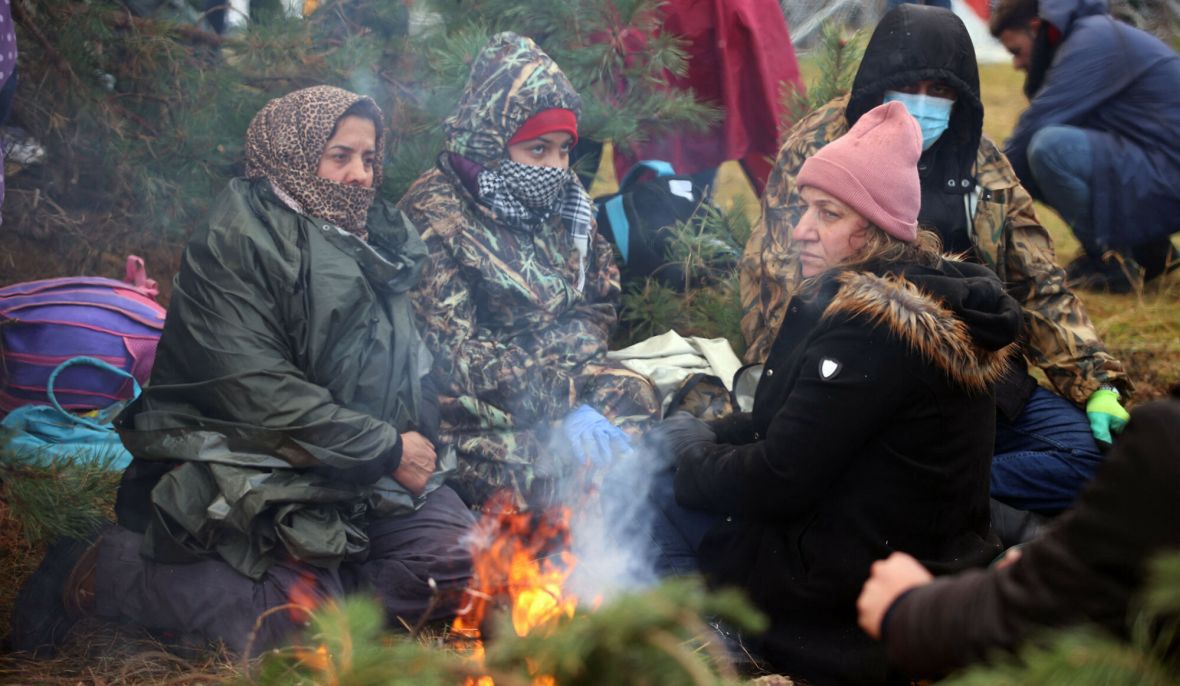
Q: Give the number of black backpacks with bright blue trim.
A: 1